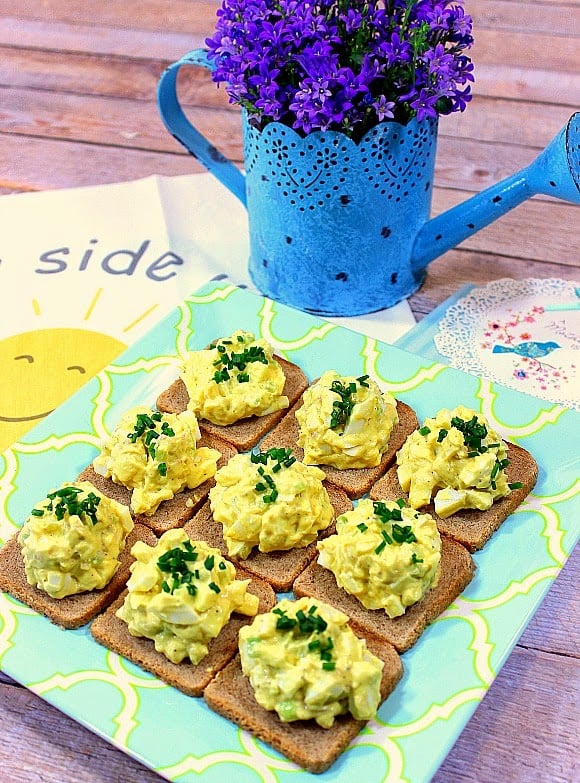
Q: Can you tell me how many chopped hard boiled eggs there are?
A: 9